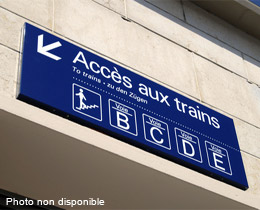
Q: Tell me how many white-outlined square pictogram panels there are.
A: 5